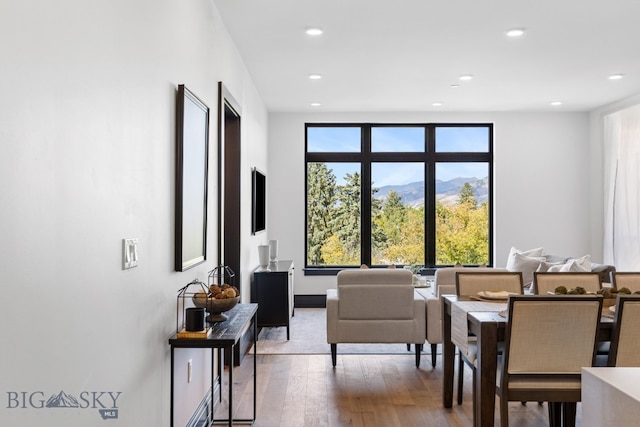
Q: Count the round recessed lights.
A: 8